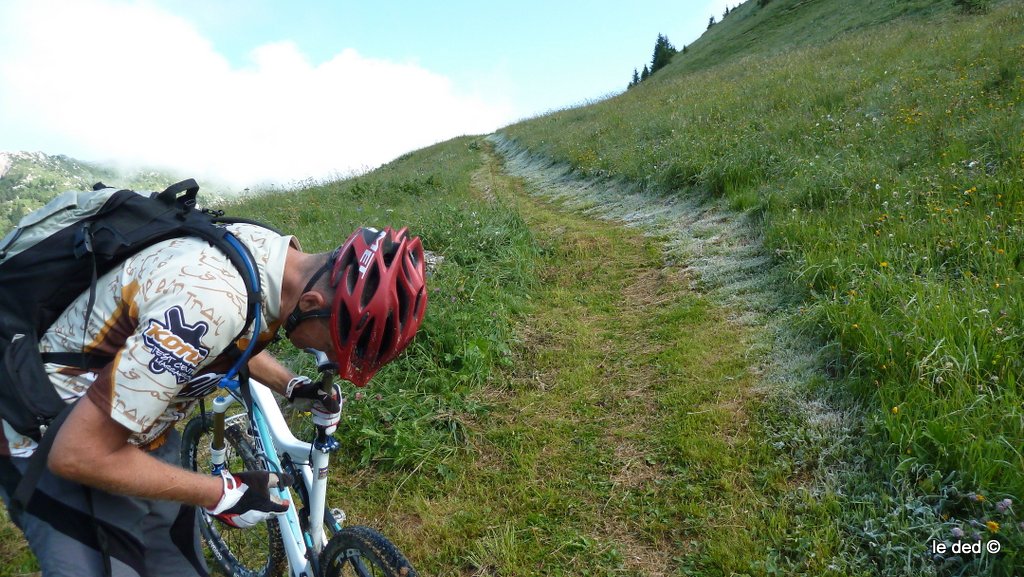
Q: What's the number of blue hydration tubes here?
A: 1